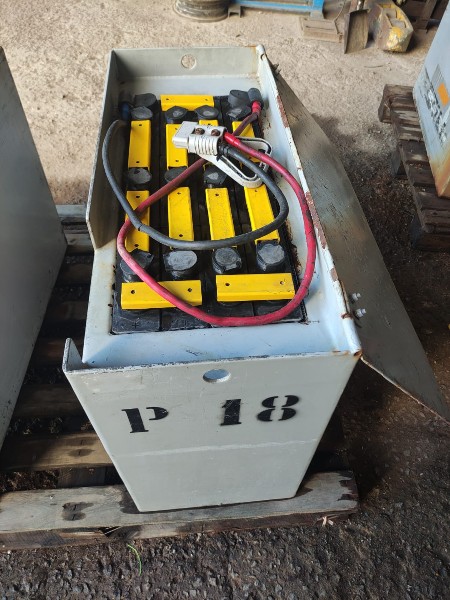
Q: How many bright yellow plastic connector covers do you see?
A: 11